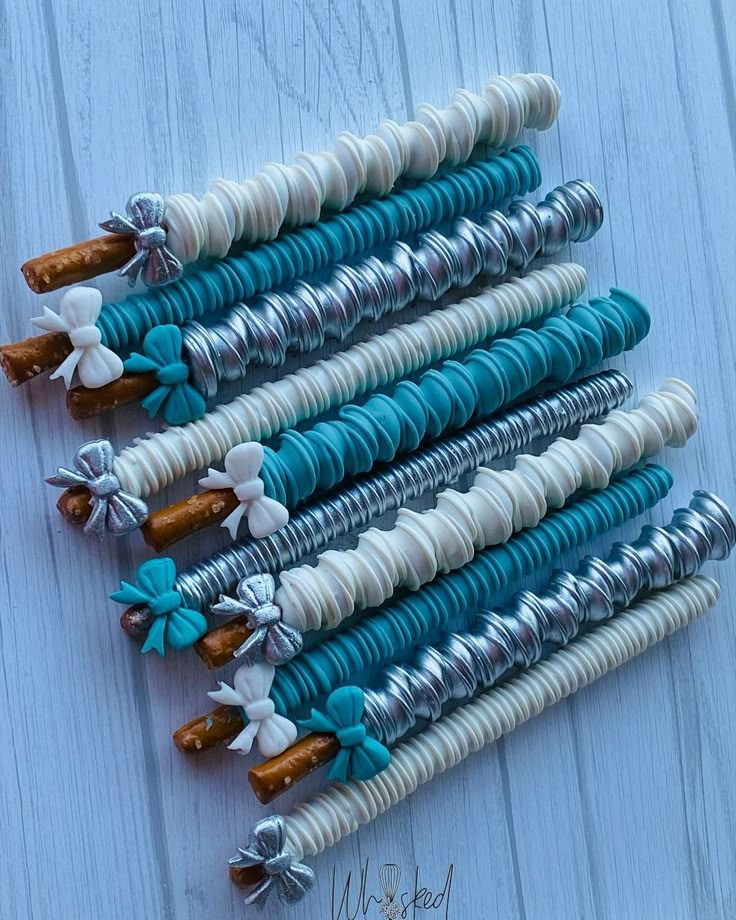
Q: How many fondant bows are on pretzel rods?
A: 10